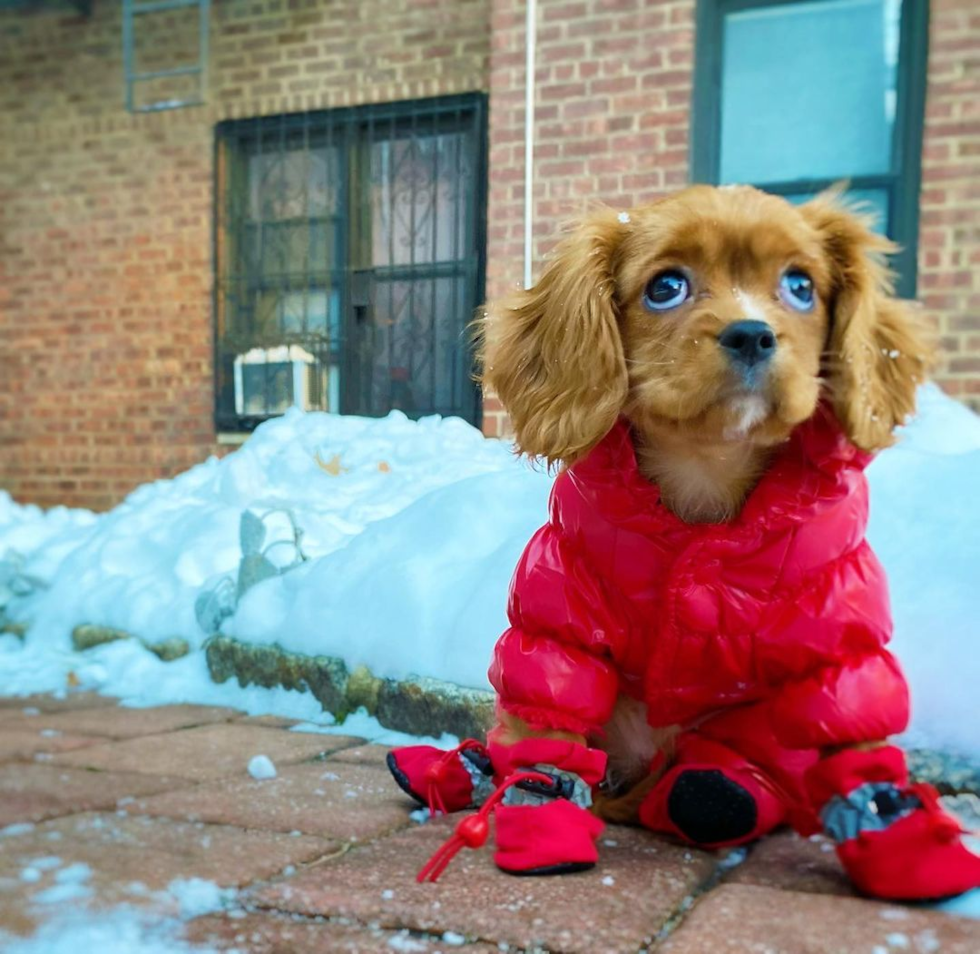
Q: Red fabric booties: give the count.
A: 4